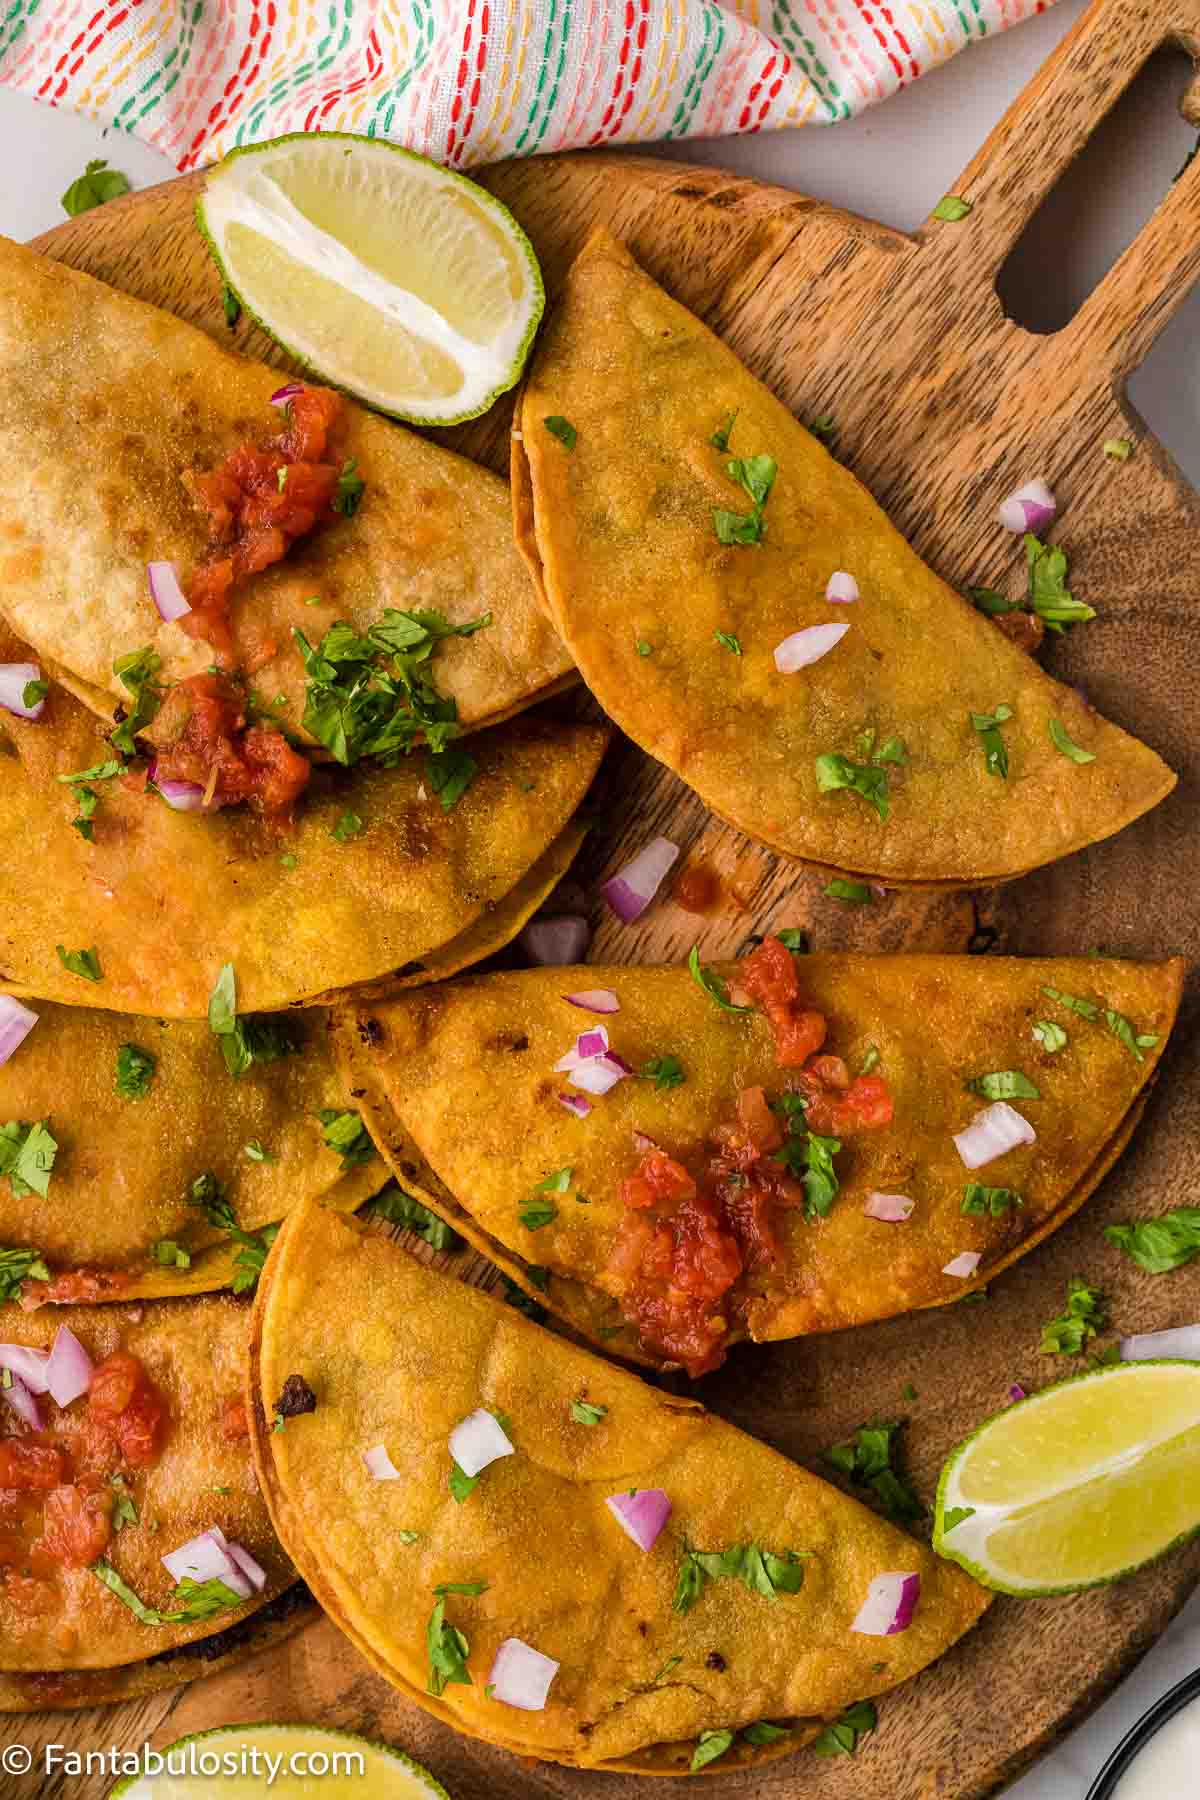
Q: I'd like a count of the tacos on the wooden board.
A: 7